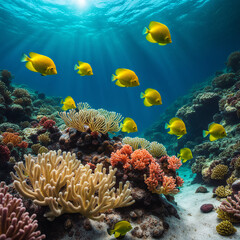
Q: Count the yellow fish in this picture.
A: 11